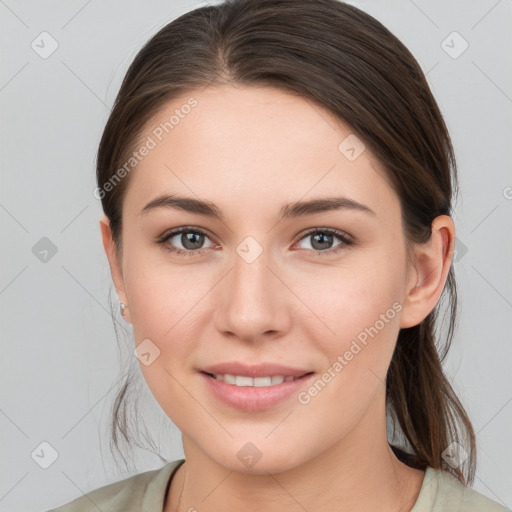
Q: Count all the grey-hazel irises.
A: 2